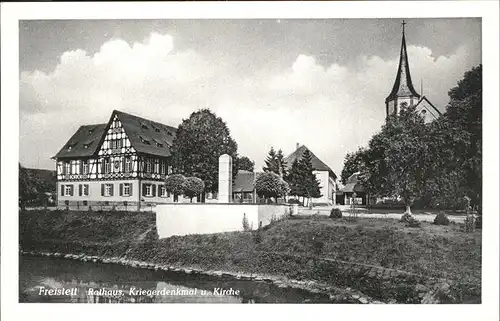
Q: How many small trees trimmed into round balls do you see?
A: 3